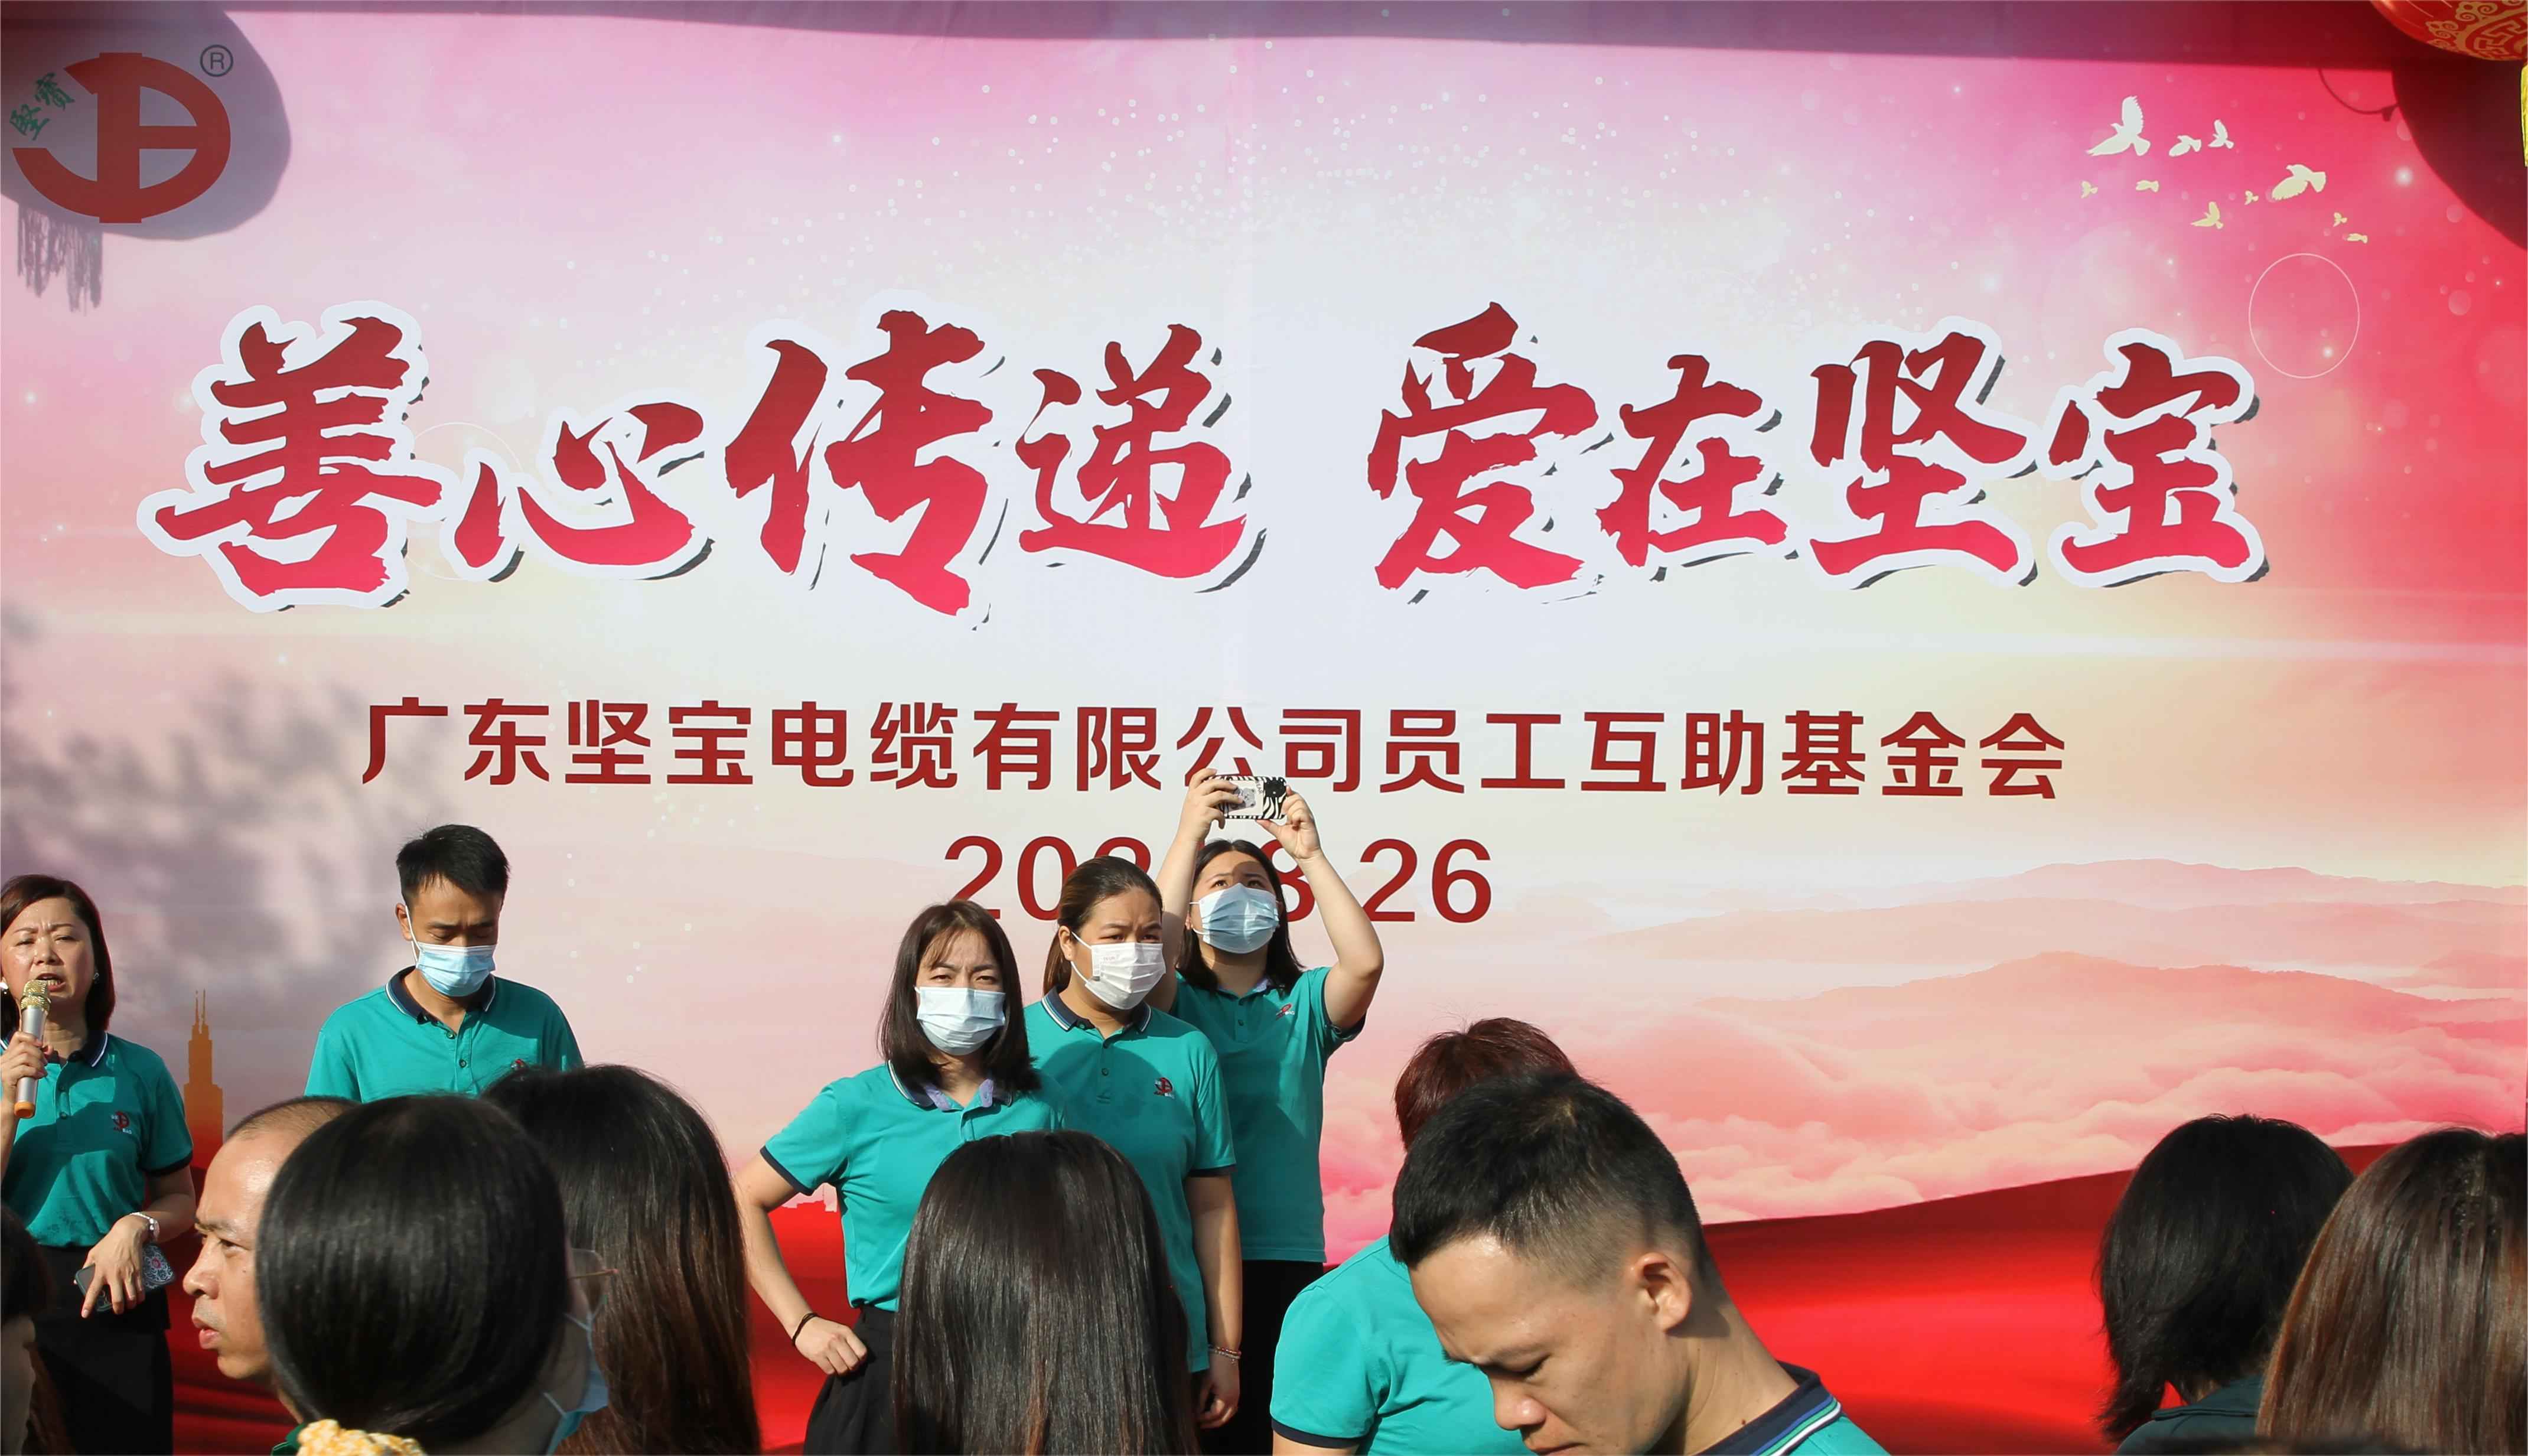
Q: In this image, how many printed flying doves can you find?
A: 10